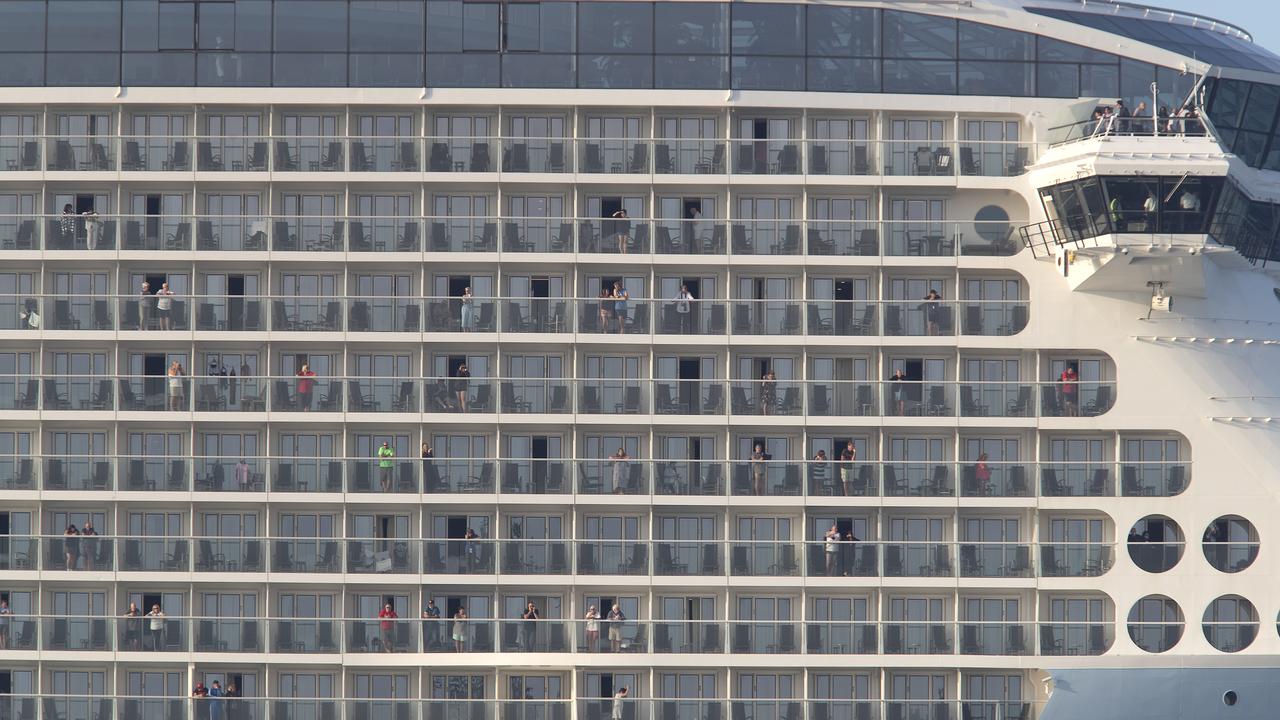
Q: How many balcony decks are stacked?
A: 8